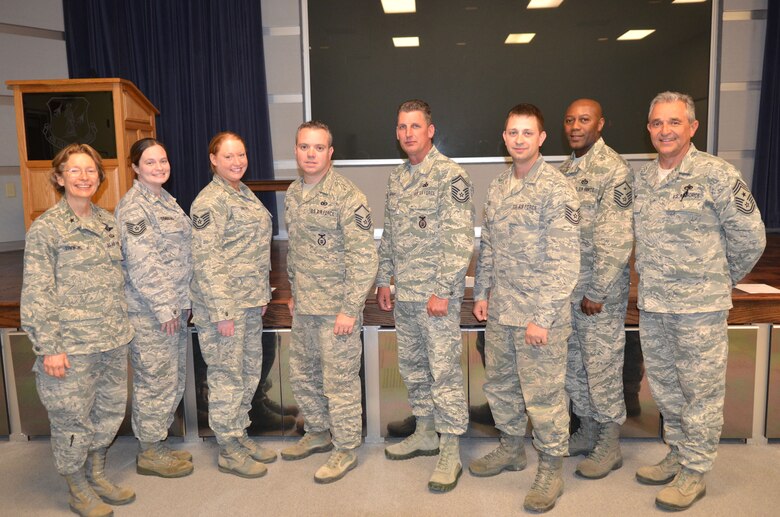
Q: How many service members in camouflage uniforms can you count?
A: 8